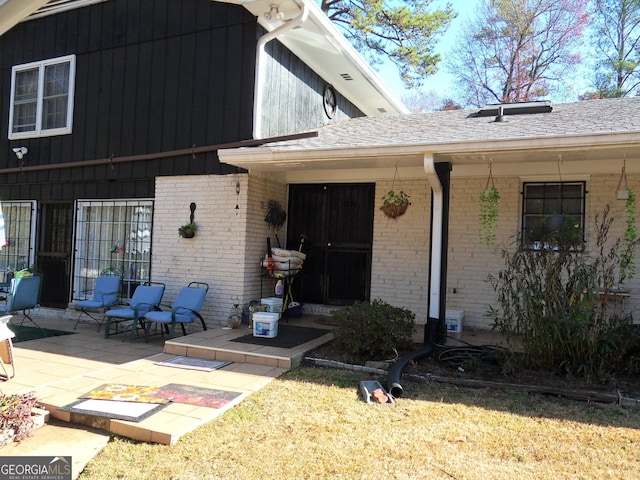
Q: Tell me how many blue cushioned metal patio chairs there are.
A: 4